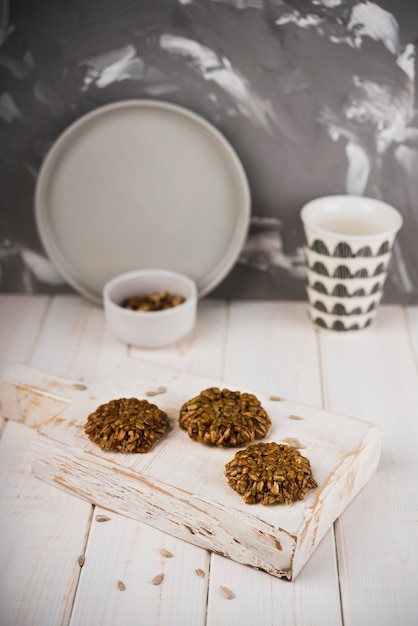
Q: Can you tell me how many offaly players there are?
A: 0